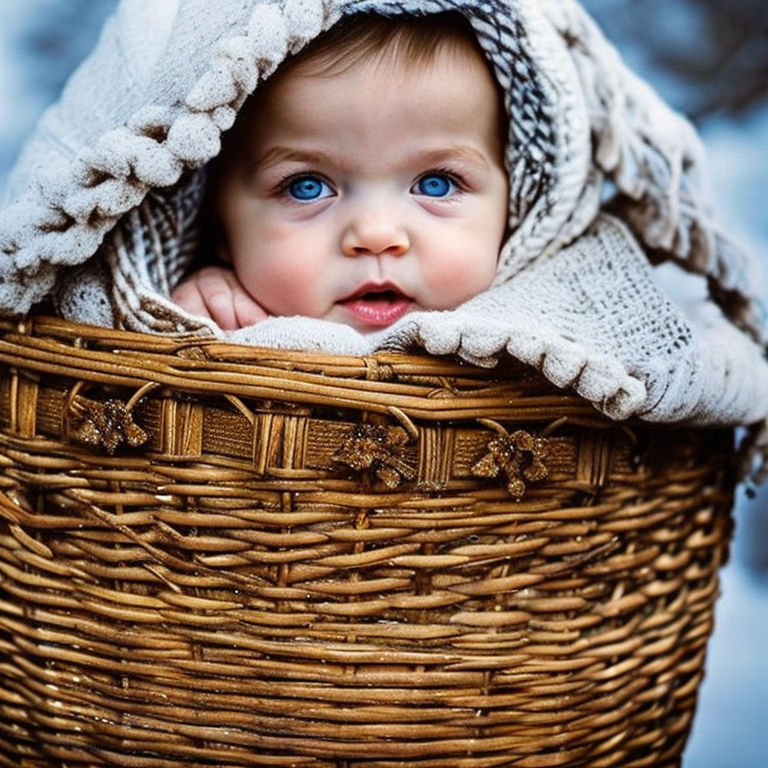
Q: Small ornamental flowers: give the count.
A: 3